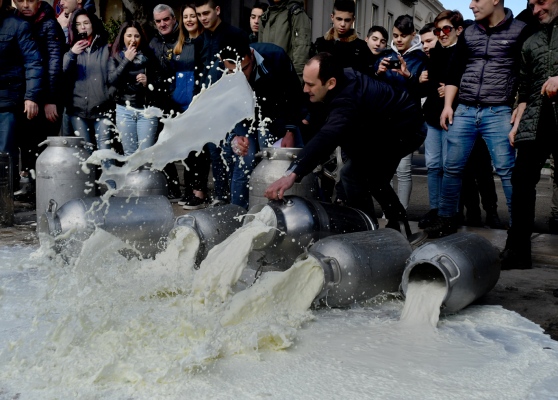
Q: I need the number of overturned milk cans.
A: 5